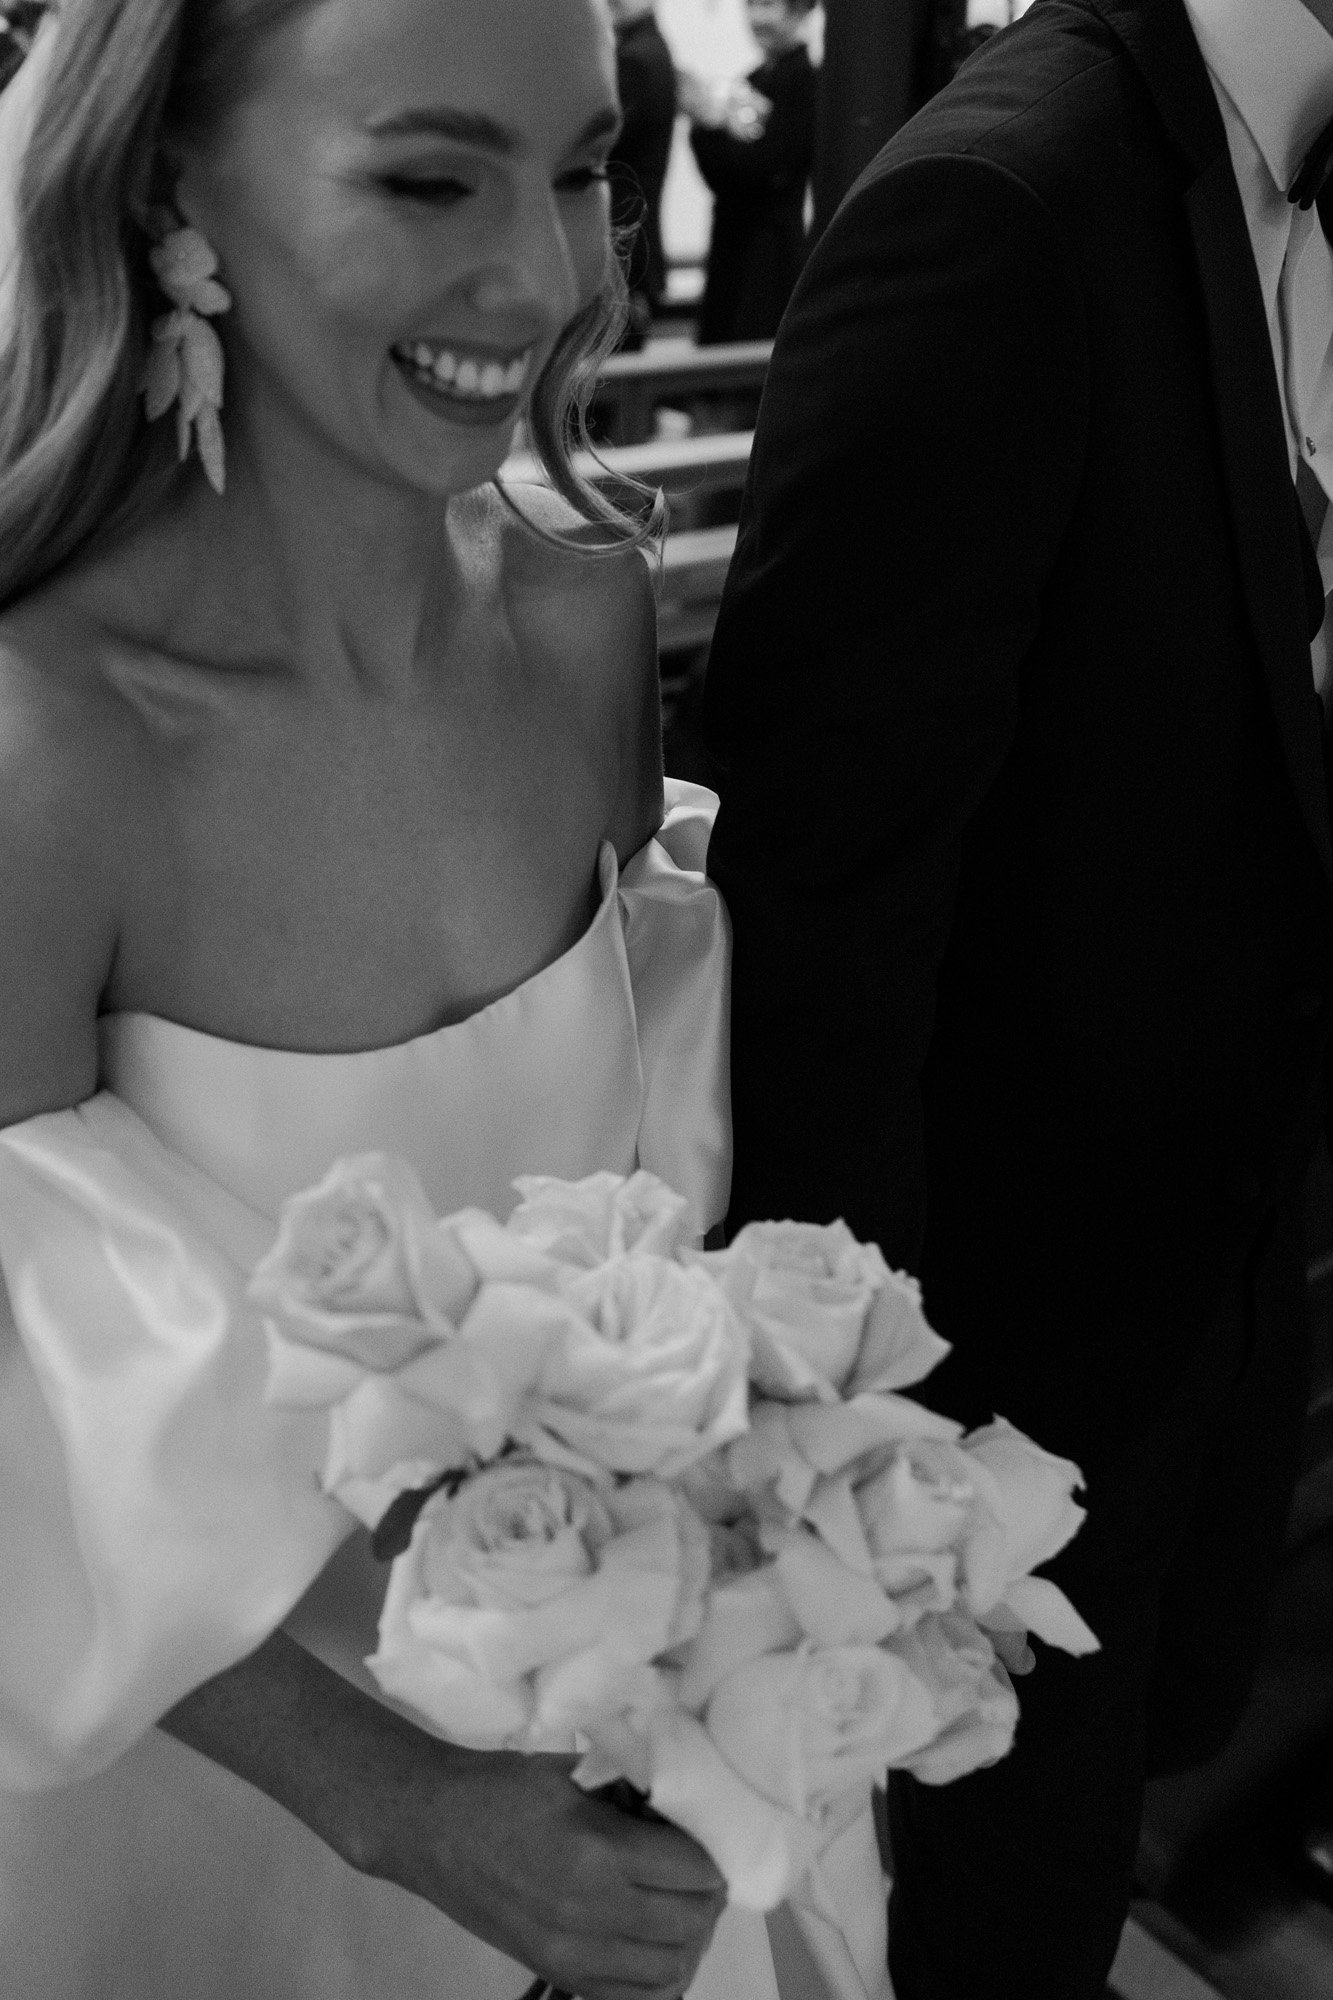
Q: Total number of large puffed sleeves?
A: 2